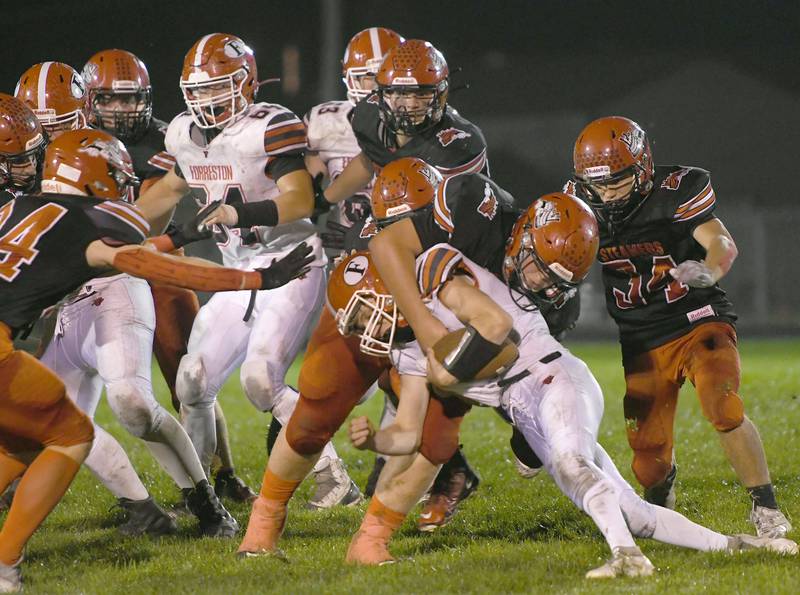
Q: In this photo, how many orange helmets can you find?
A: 11